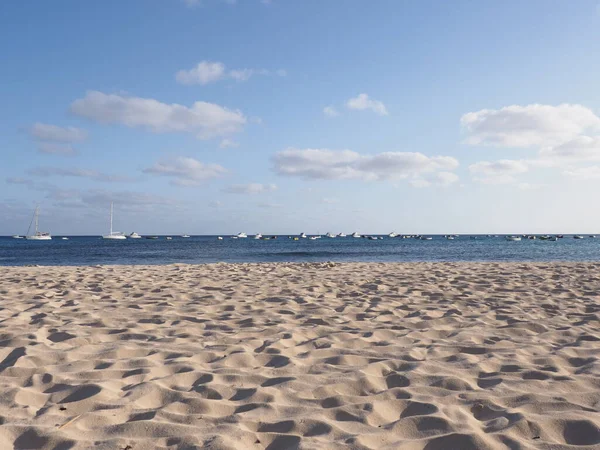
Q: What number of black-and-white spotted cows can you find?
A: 0